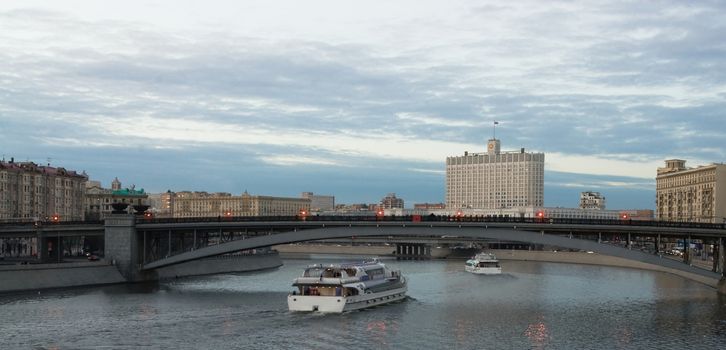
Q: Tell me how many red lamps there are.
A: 8